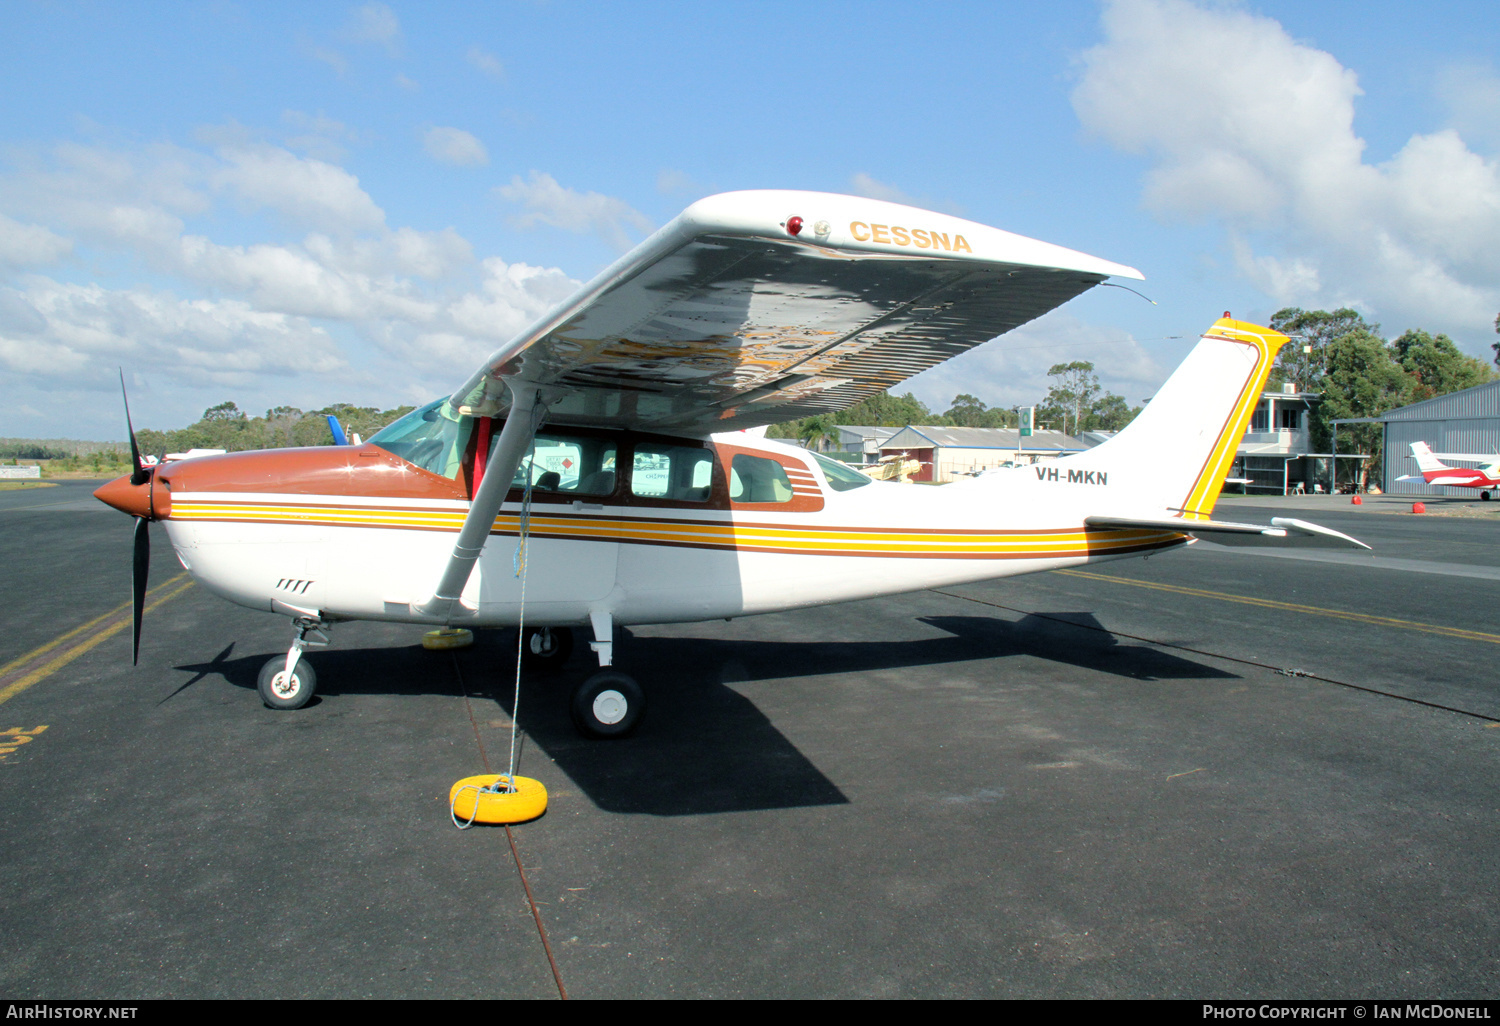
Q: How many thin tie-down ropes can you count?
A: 1